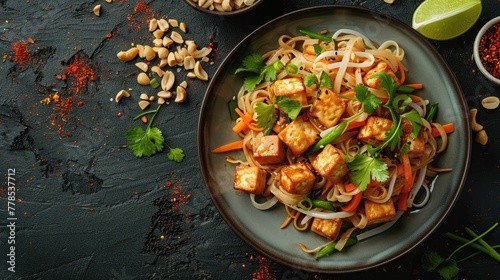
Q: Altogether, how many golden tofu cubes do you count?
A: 12